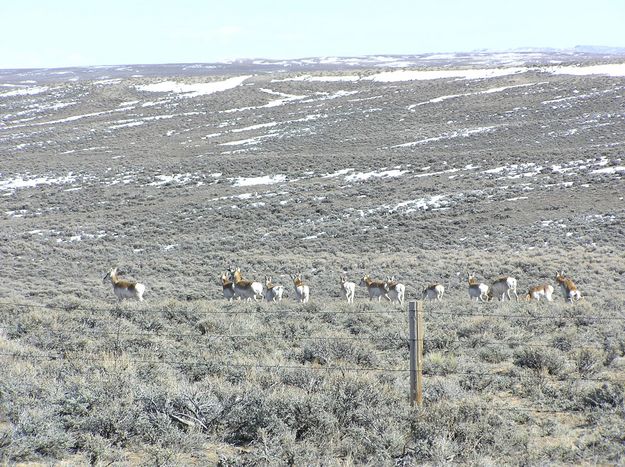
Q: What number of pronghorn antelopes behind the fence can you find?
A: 13